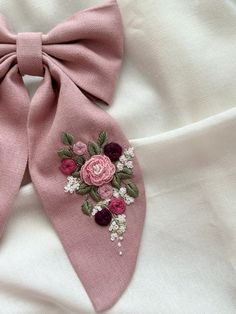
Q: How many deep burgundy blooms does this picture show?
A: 2